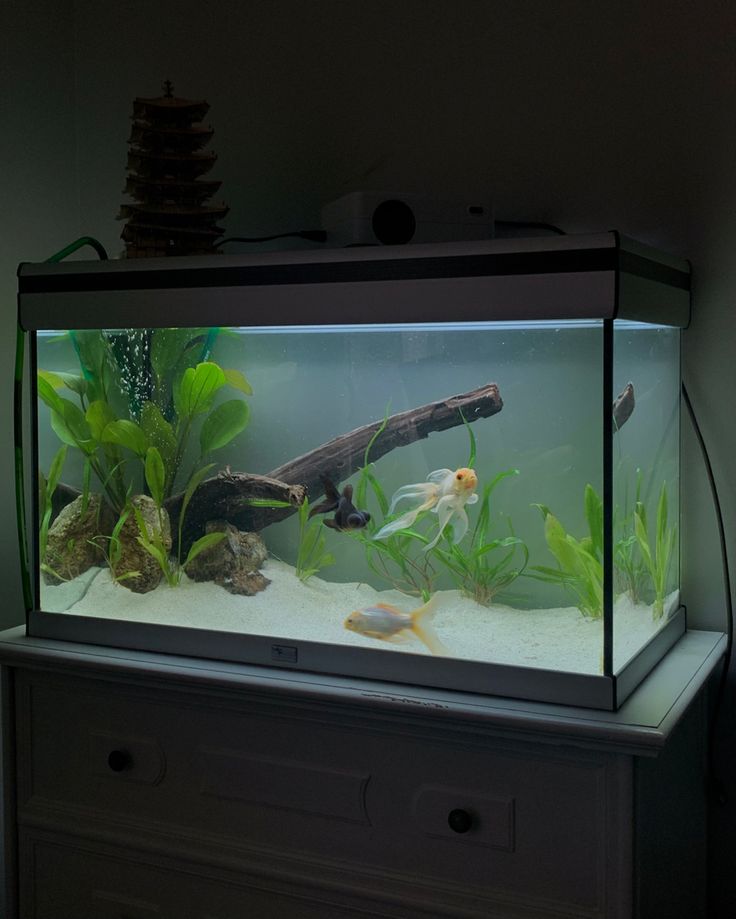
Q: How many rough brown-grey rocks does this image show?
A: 3